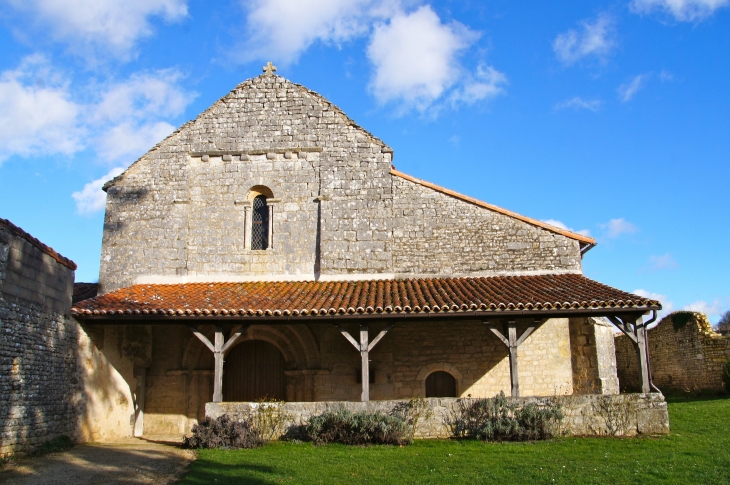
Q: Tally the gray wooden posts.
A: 4